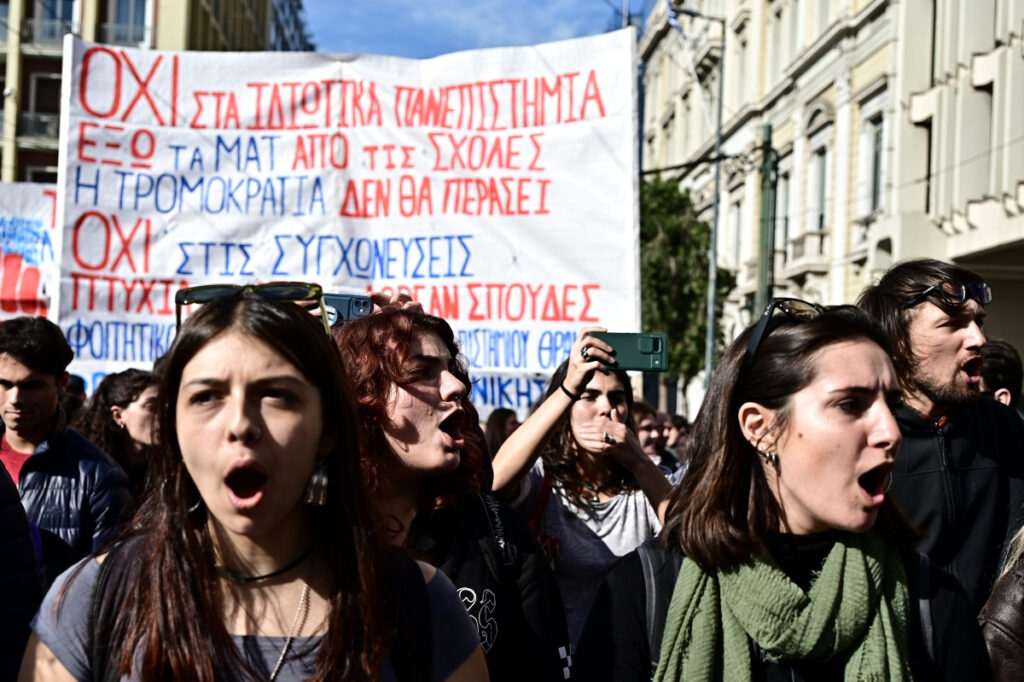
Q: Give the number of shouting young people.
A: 4